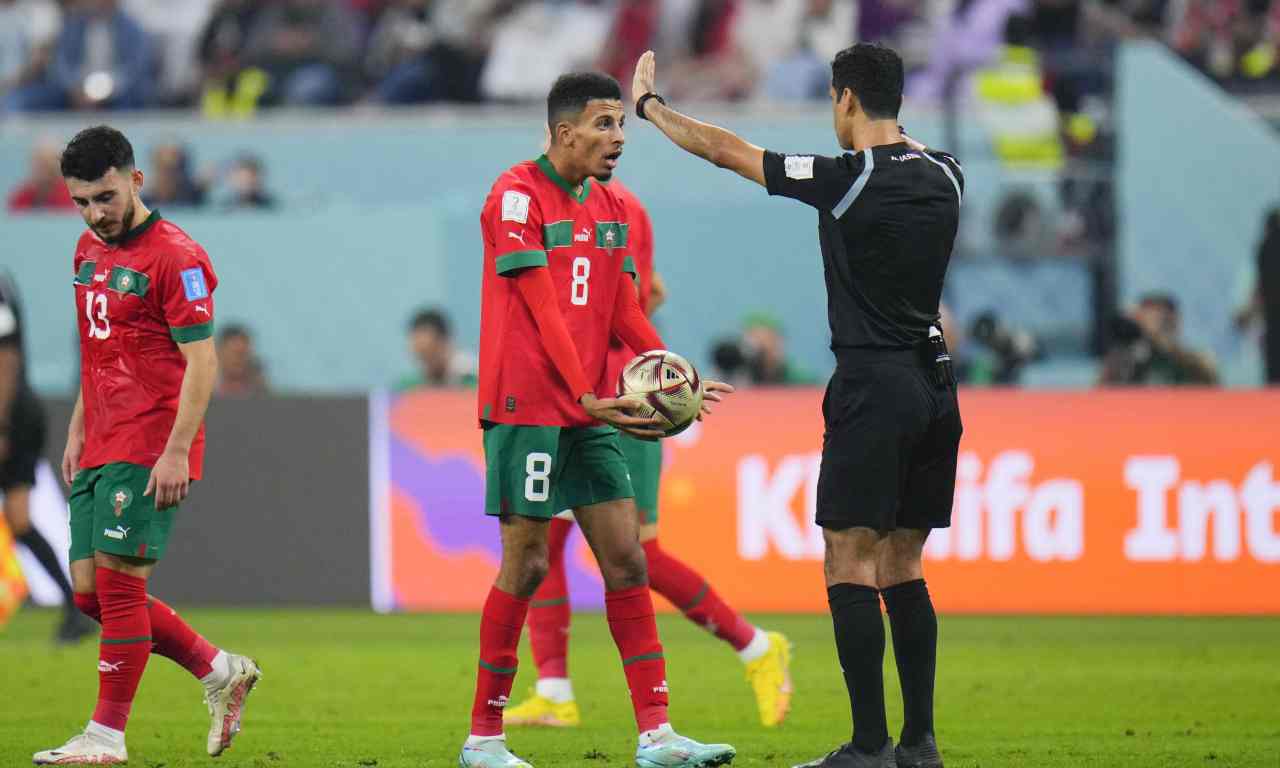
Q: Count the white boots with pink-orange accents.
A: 2